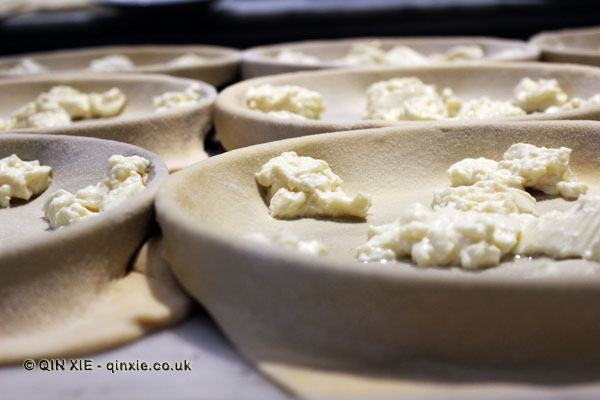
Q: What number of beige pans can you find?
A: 7